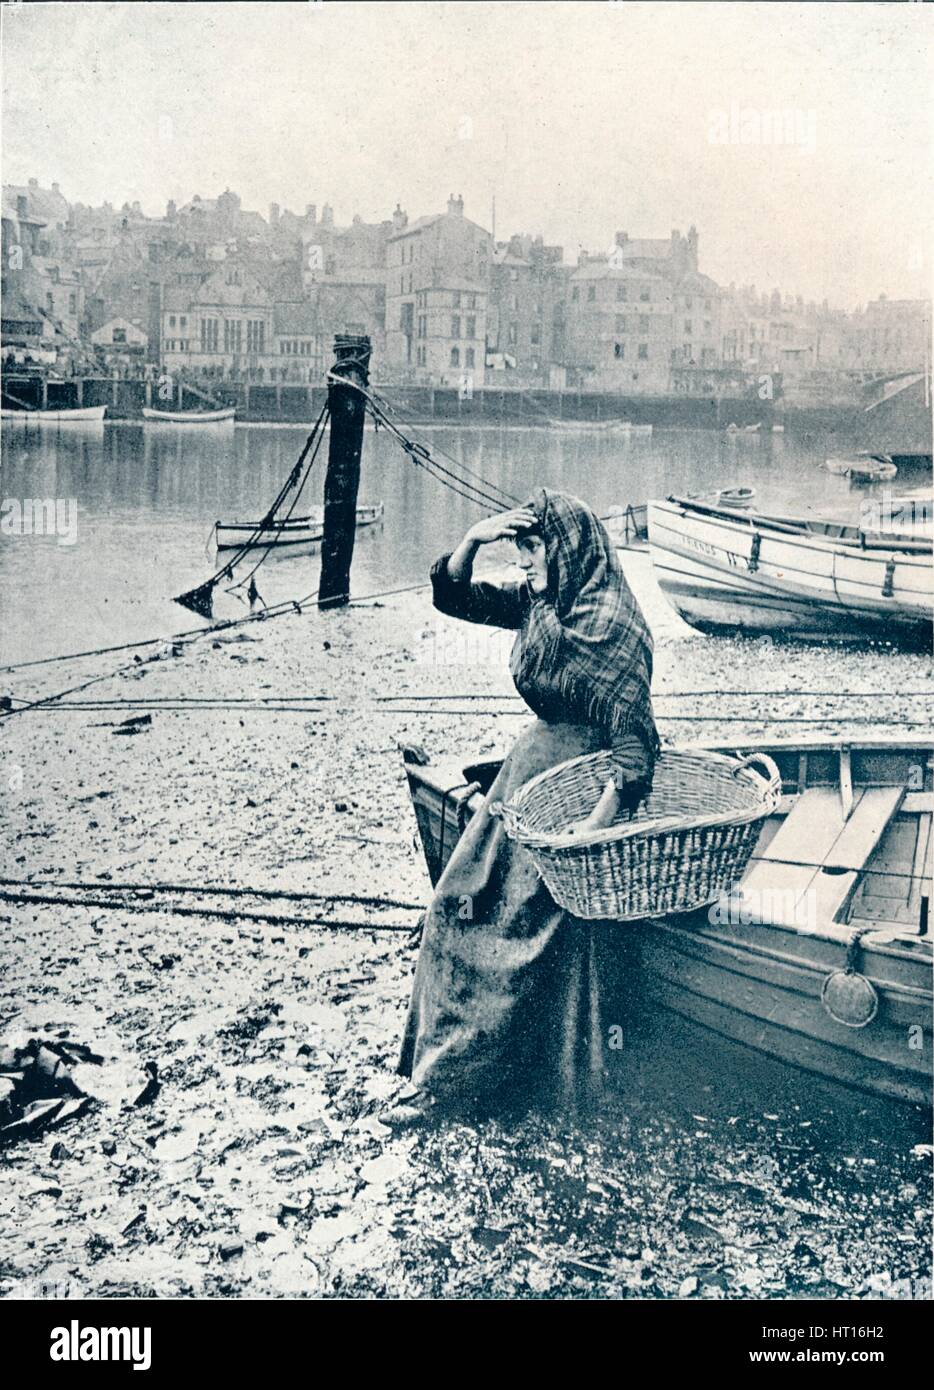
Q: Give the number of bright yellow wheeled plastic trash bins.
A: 0